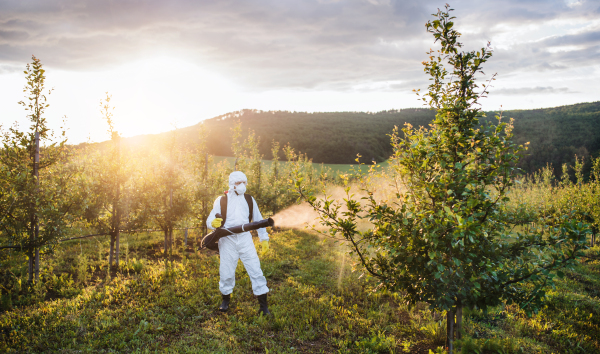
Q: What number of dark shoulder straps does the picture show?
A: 2